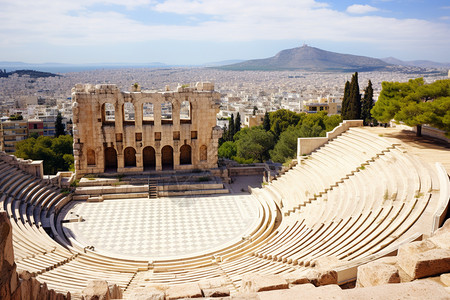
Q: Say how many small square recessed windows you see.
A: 5